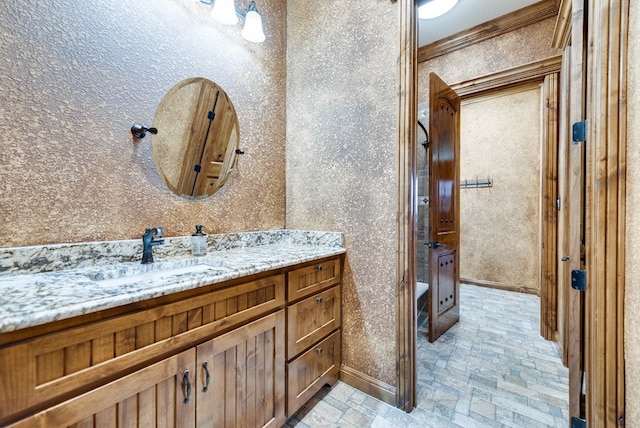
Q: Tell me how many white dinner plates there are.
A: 0